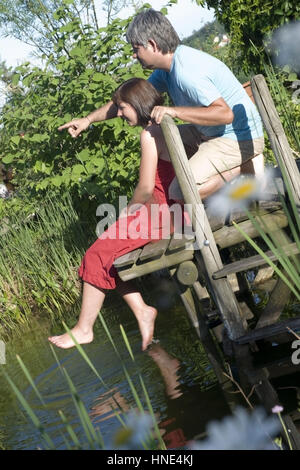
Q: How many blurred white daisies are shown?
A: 3